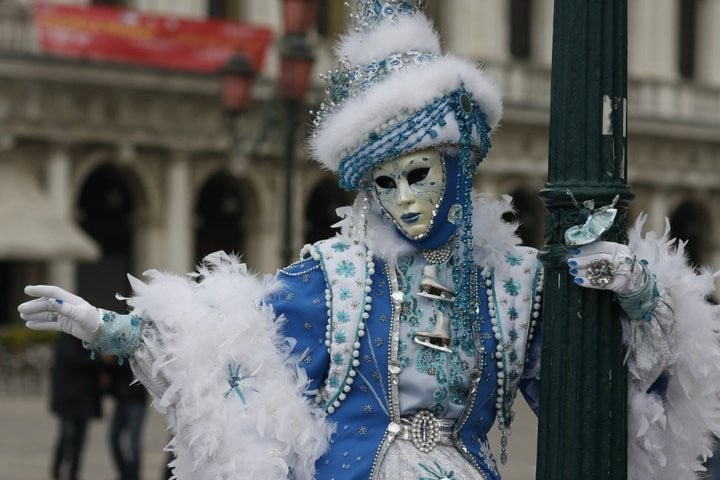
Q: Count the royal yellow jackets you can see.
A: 0